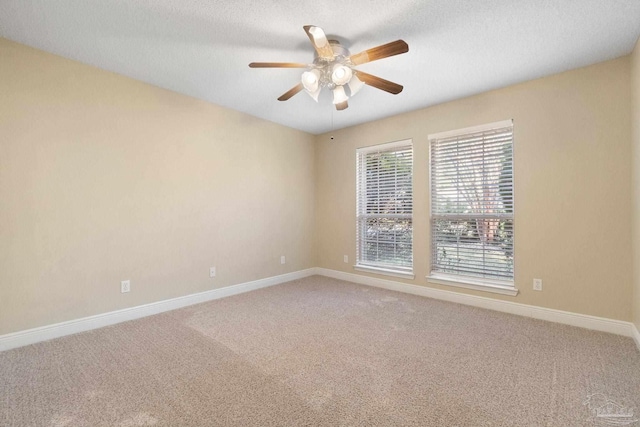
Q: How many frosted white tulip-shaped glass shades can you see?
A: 5